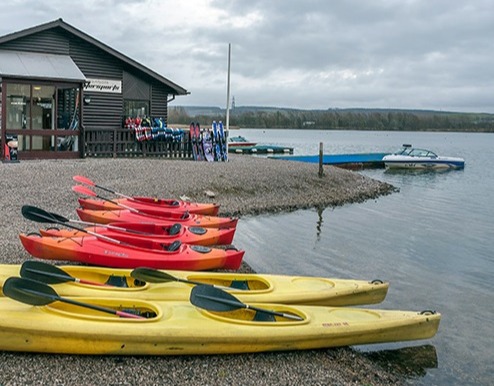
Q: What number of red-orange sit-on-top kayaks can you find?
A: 4